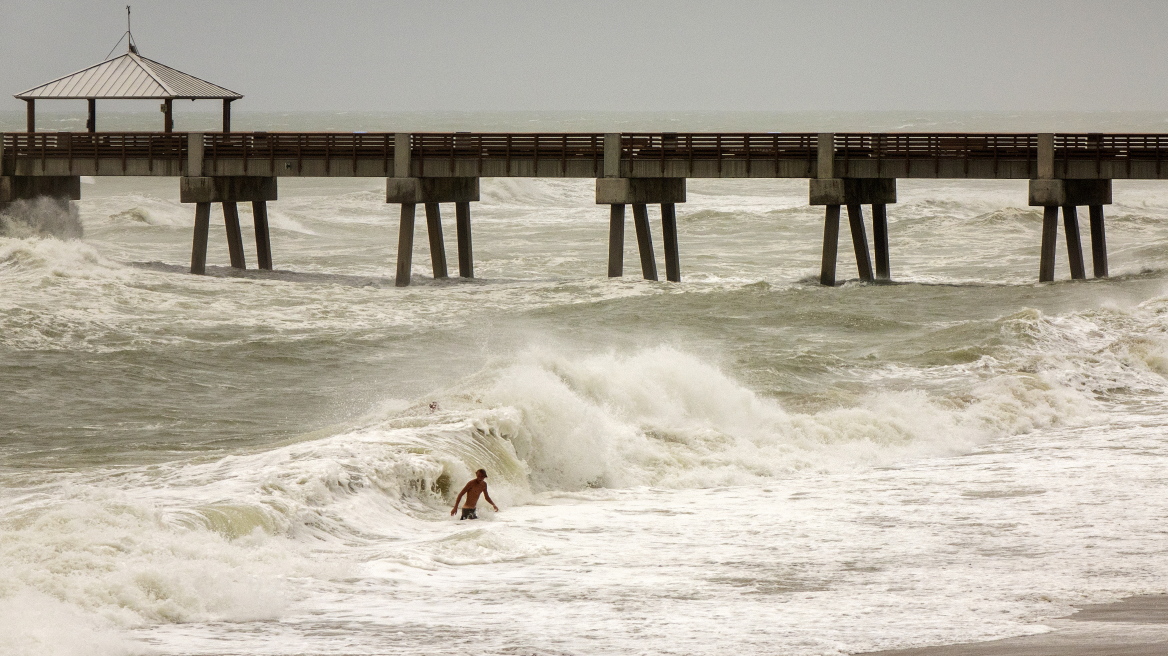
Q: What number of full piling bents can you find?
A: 5